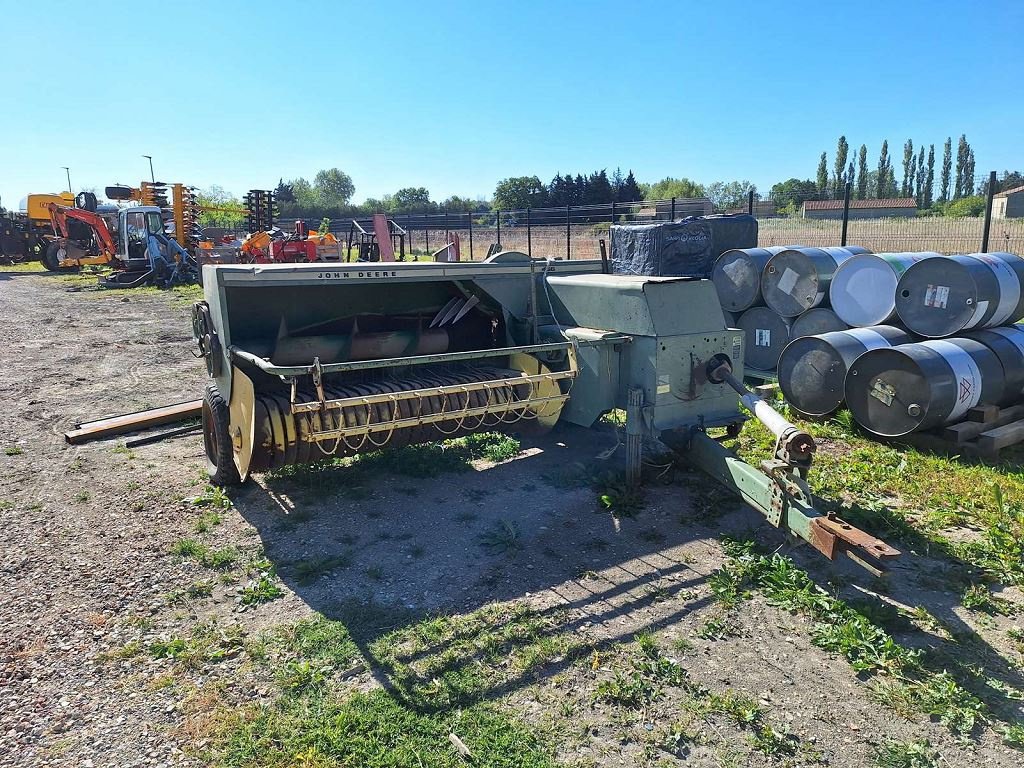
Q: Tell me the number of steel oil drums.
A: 10